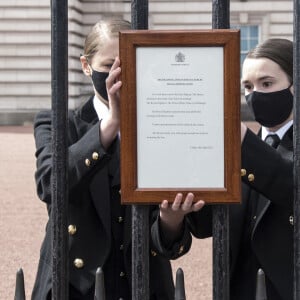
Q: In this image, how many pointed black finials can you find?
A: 4